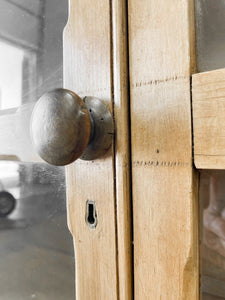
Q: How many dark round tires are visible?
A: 1